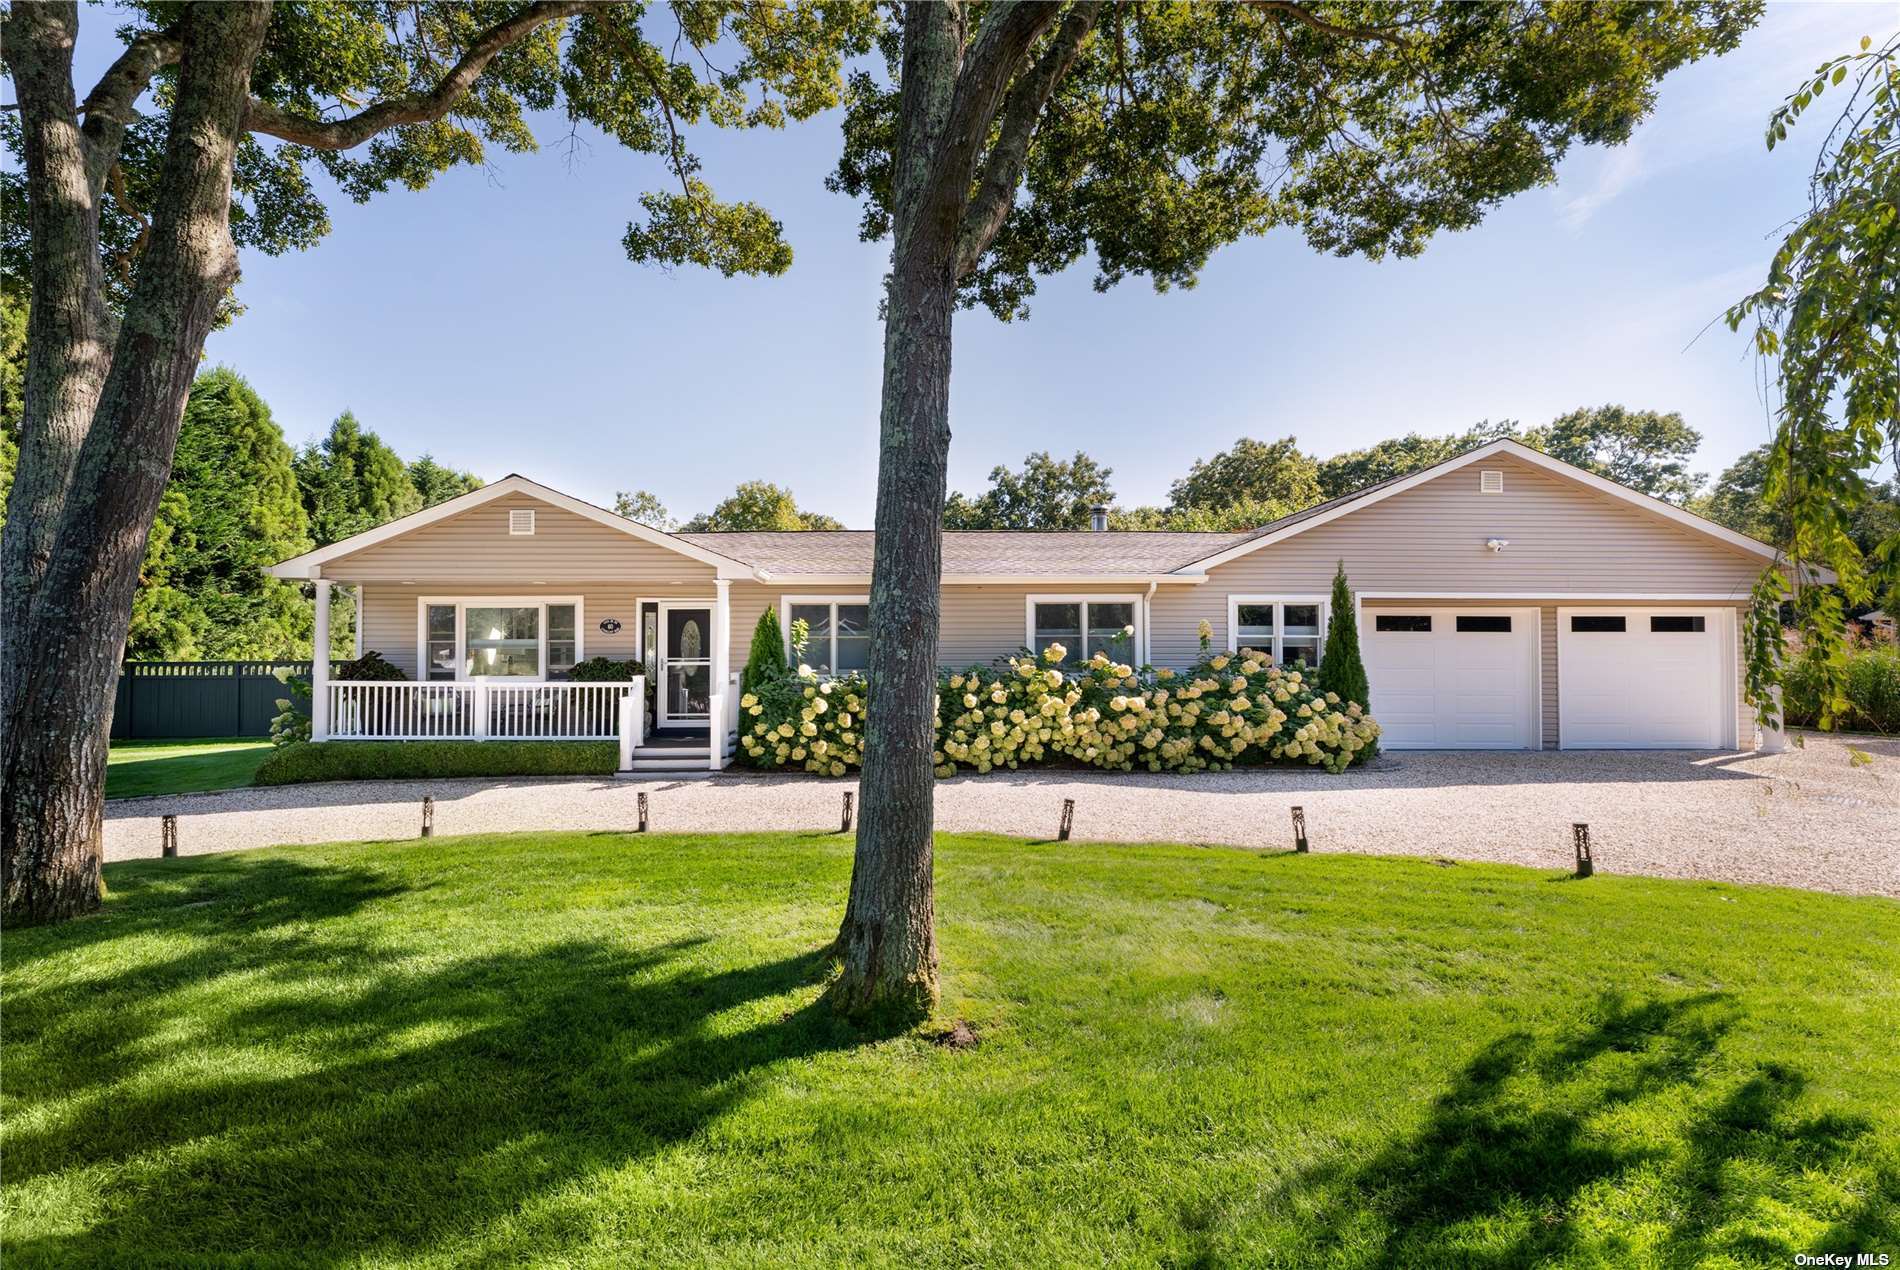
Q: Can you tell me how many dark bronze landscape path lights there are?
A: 7